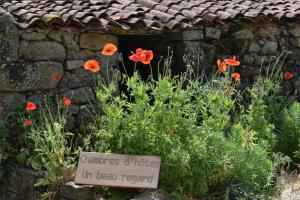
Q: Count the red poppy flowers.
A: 12